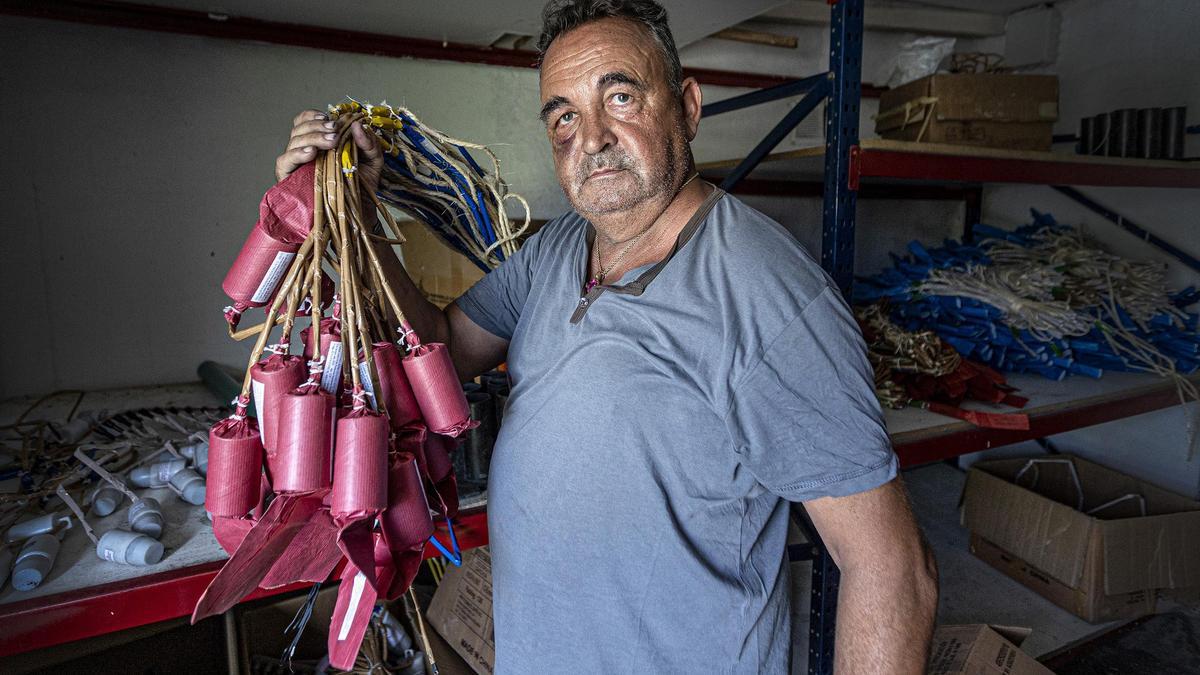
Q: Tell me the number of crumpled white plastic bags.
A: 1